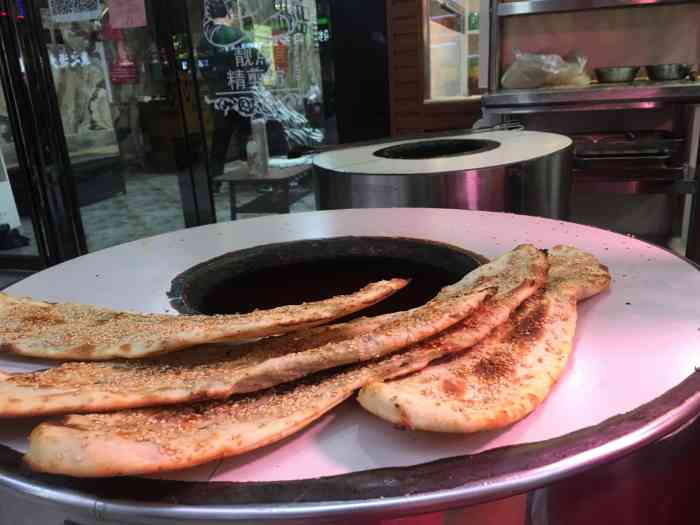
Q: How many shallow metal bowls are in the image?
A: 2